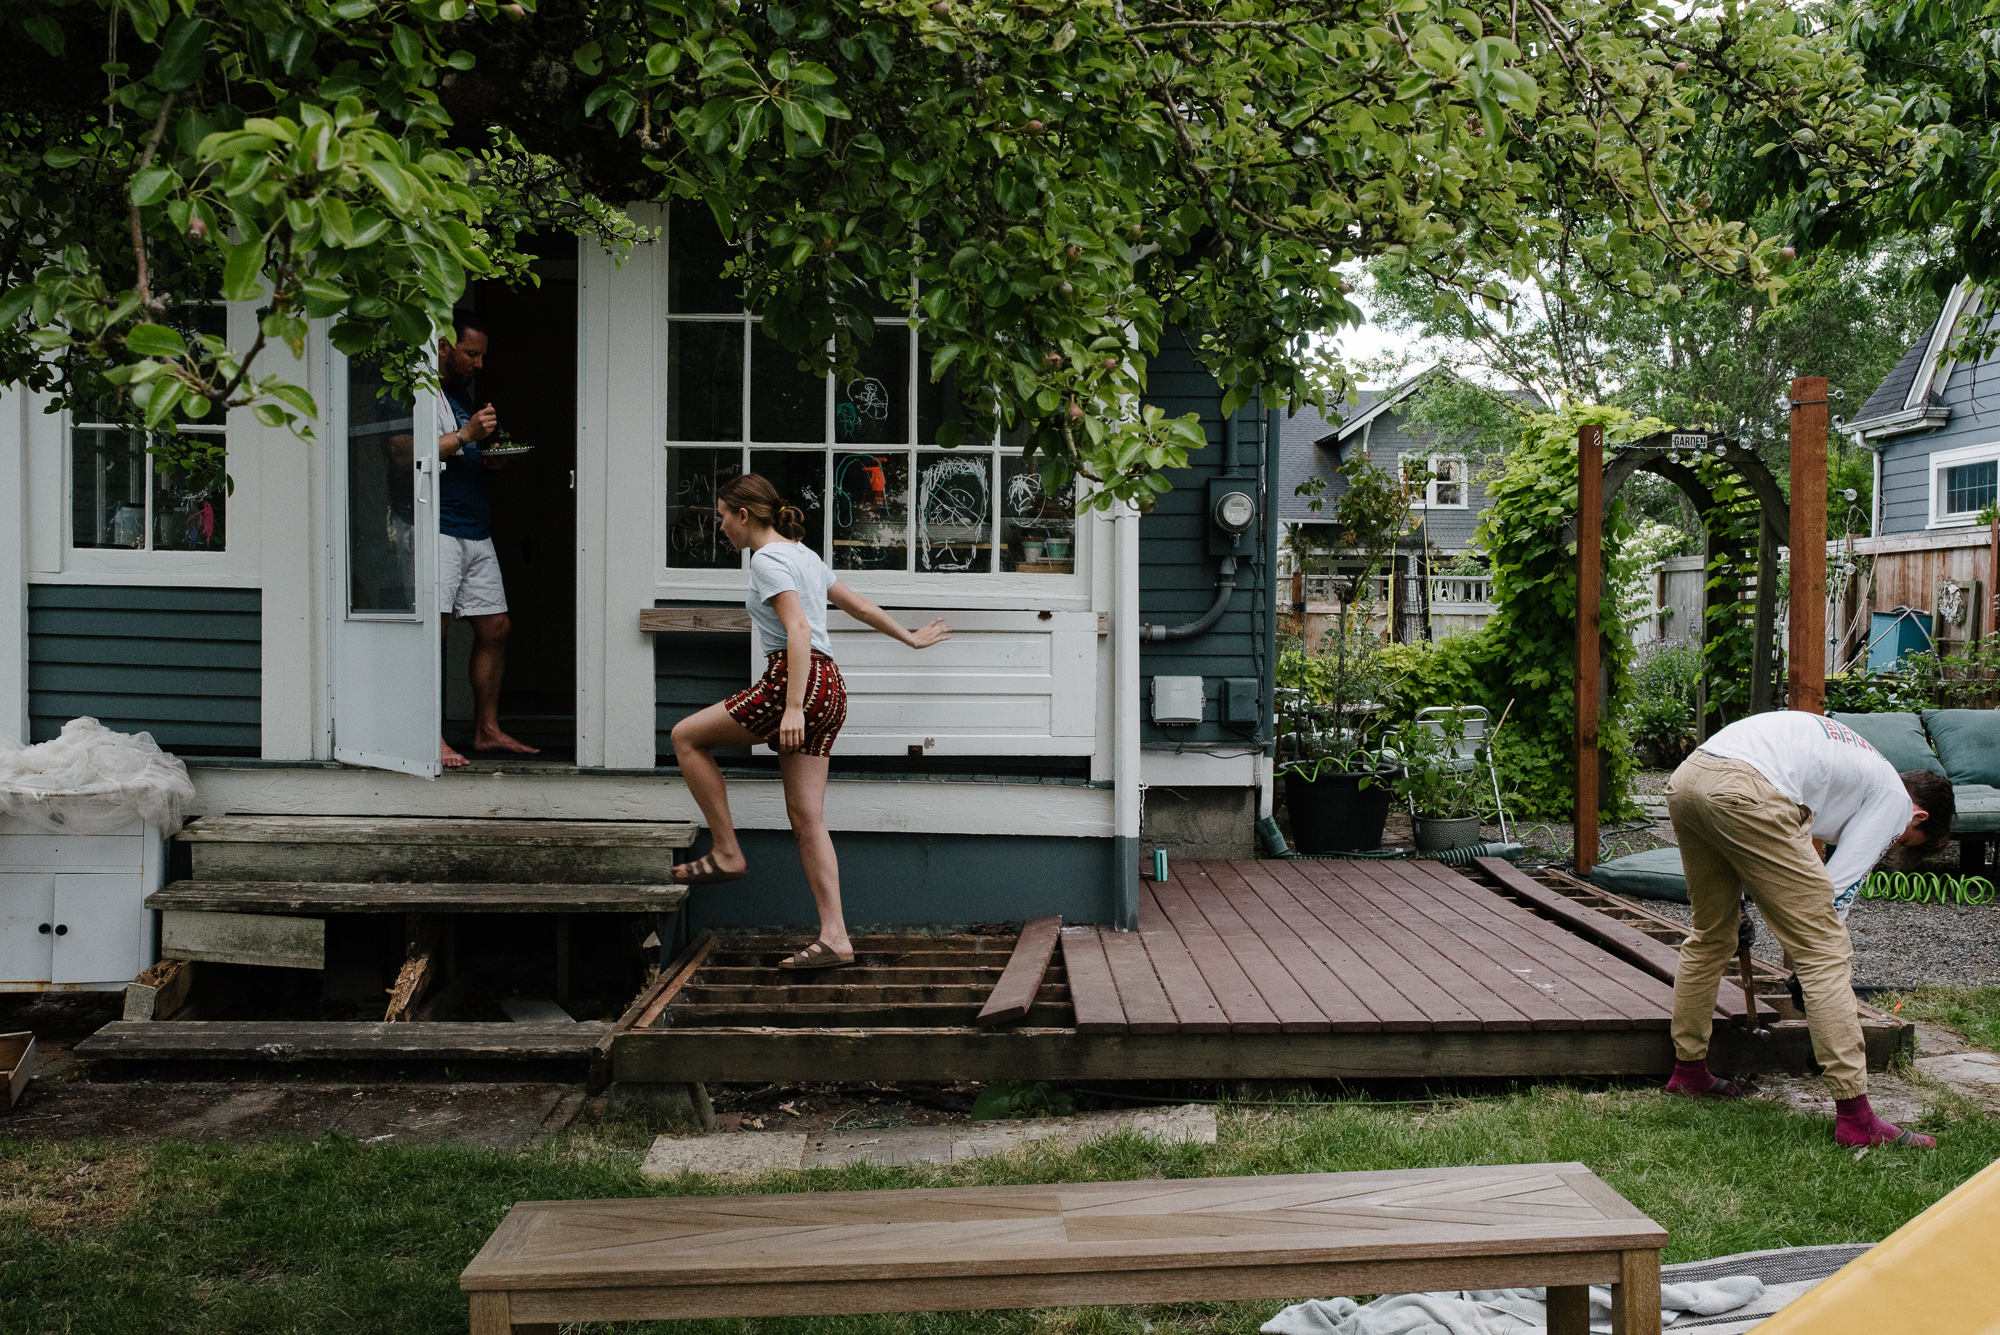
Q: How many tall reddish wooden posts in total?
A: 2